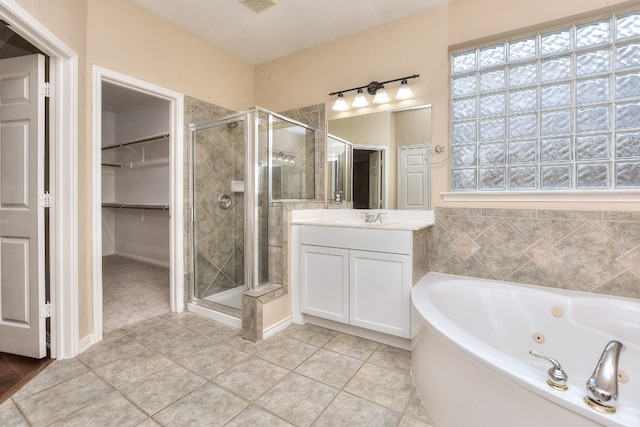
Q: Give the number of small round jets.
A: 3